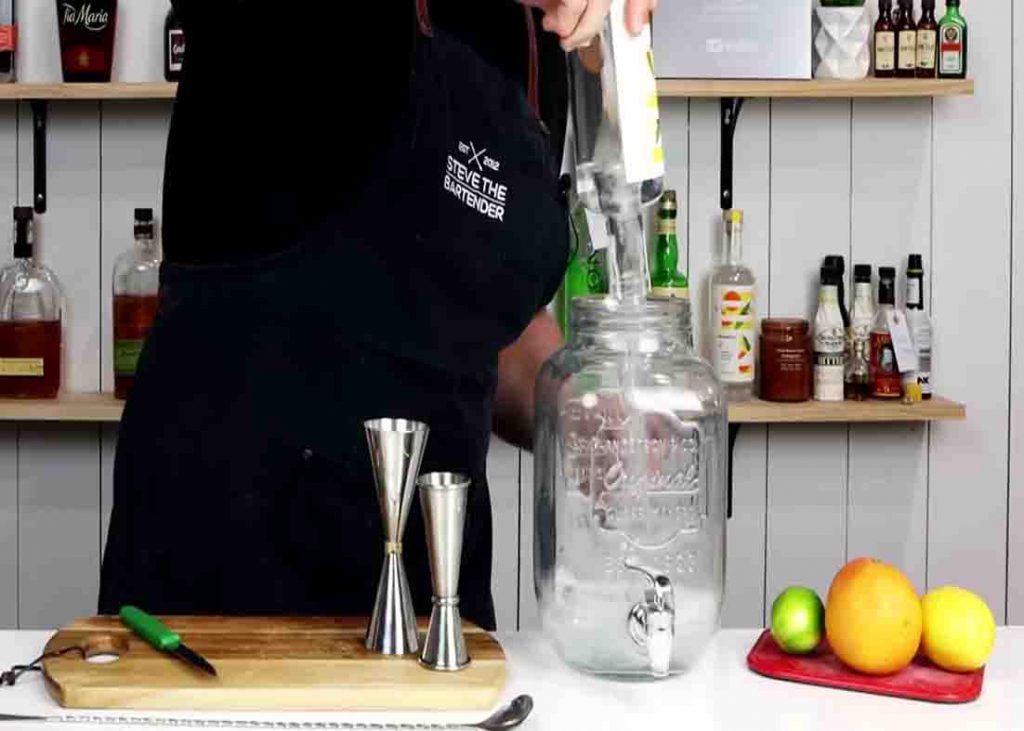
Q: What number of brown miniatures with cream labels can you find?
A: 3